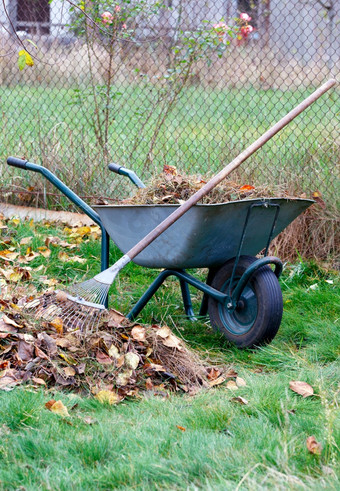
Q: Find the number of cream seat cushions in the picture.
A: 0